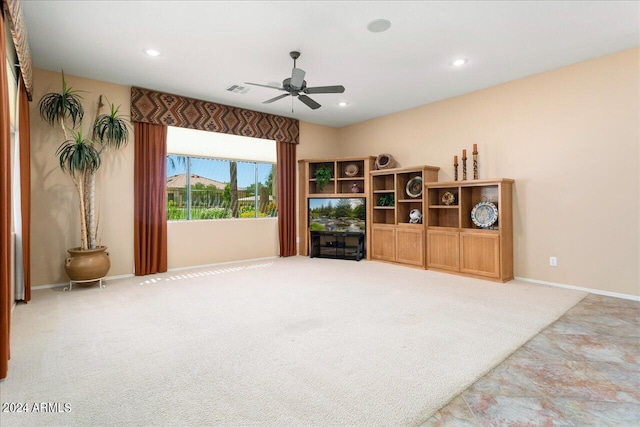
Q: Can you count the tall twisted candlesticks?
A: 3